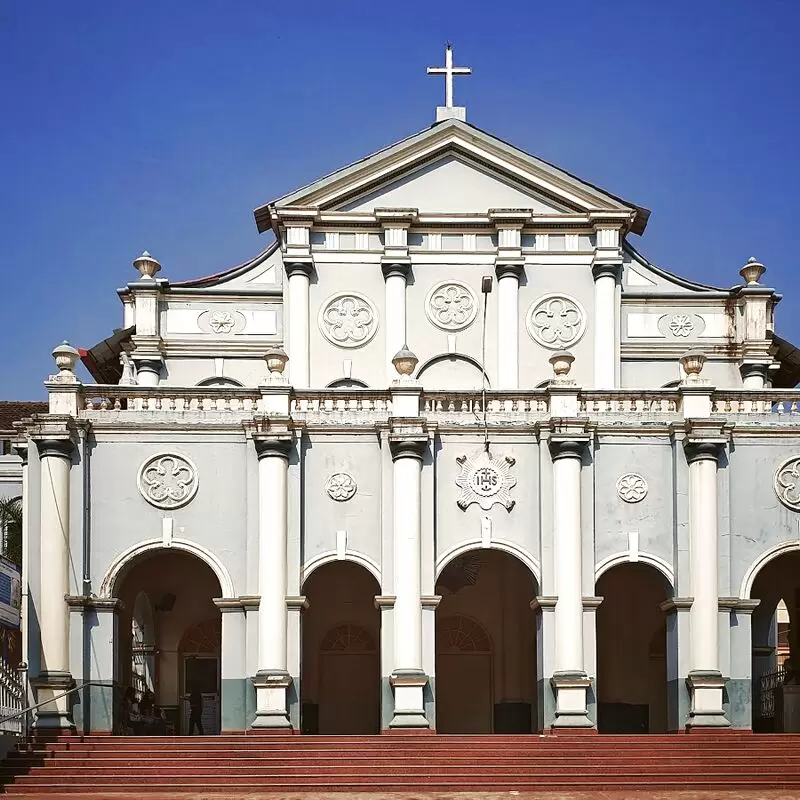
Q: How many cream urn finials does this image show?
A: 7